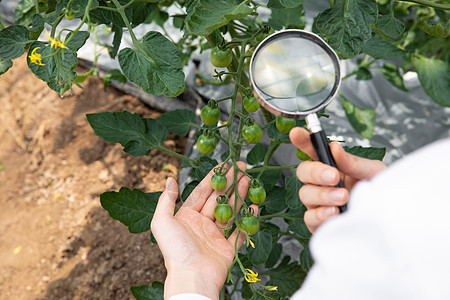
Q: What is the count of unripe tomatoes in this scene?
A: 11